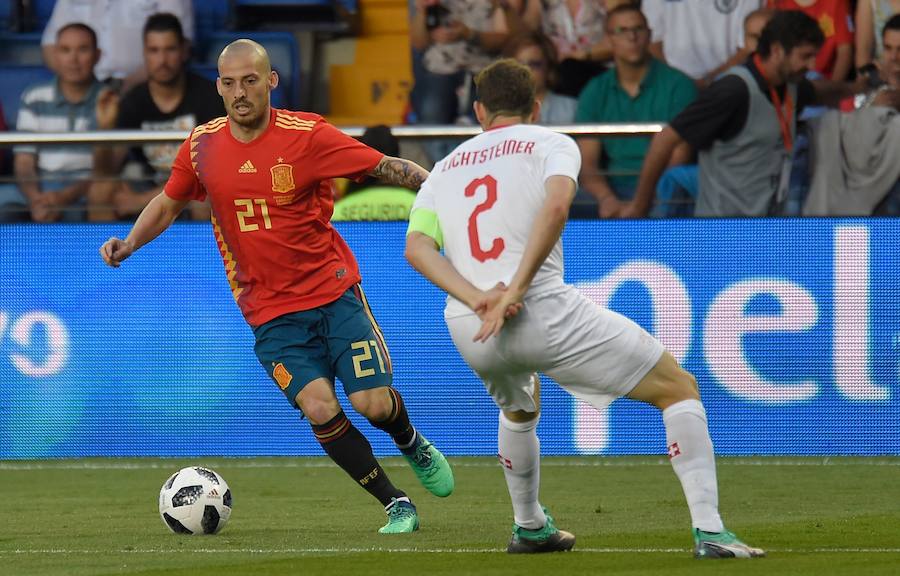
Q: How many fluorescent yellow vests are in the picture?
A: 1